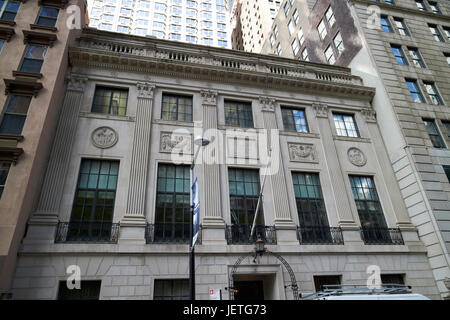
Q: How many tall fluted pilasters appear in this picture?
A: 6